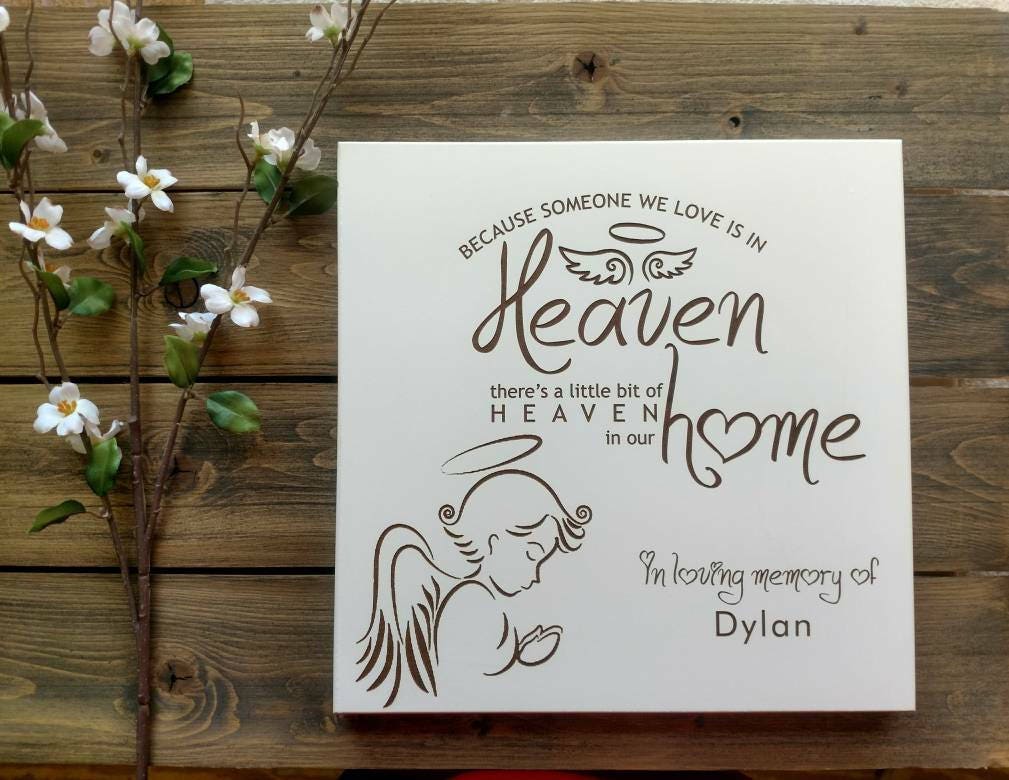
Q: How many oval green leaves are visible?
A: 14